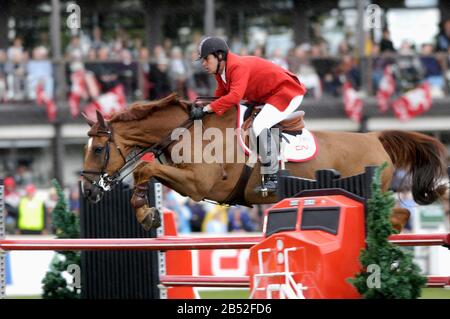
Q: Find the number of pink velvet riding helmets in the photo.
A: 0